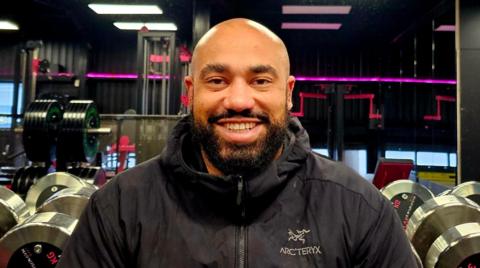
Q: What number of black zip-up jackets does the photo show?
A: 1